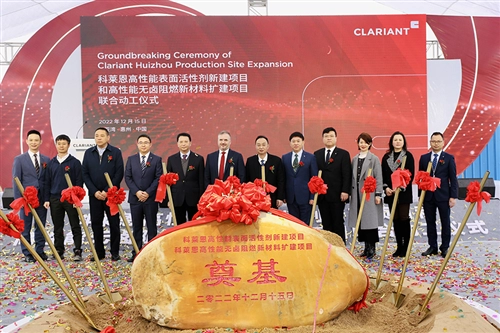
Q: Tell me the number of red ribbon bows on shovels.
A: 12